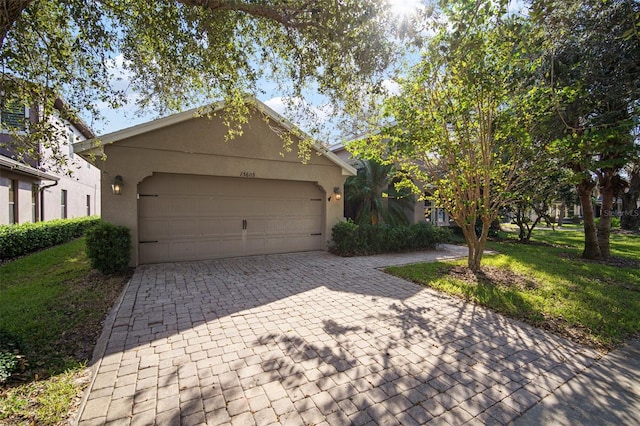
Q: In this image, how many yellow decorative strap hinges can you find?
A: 0